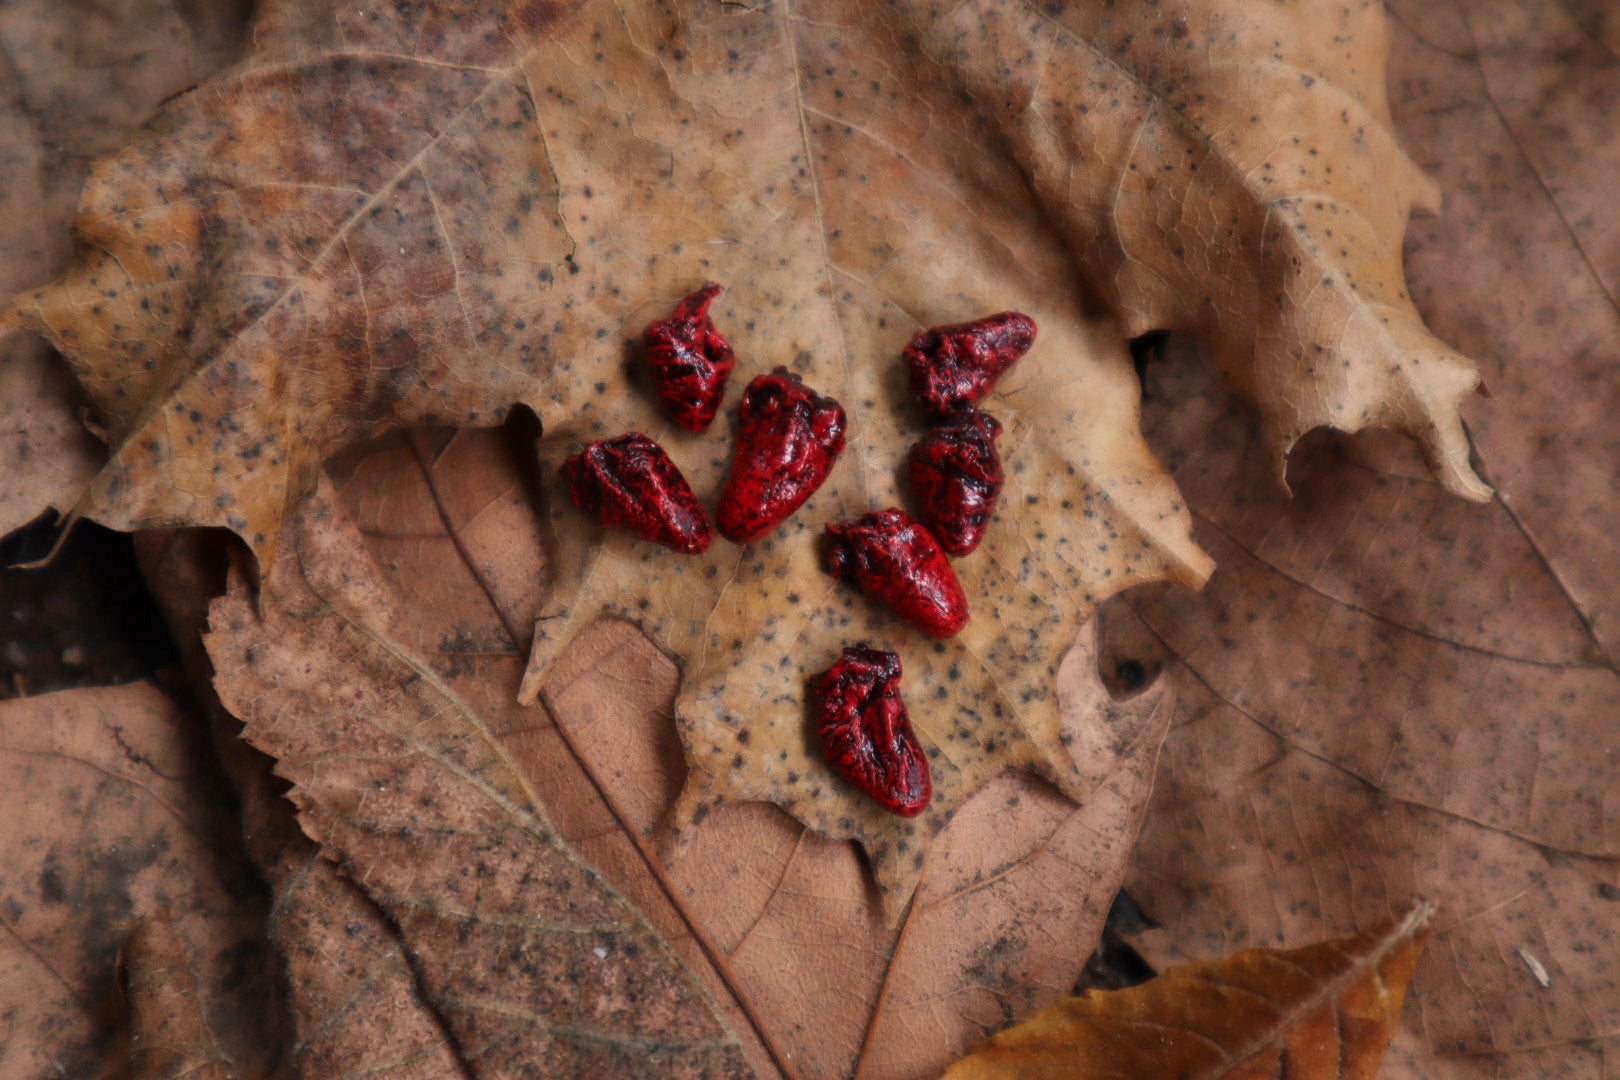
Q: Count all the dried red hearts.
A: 7